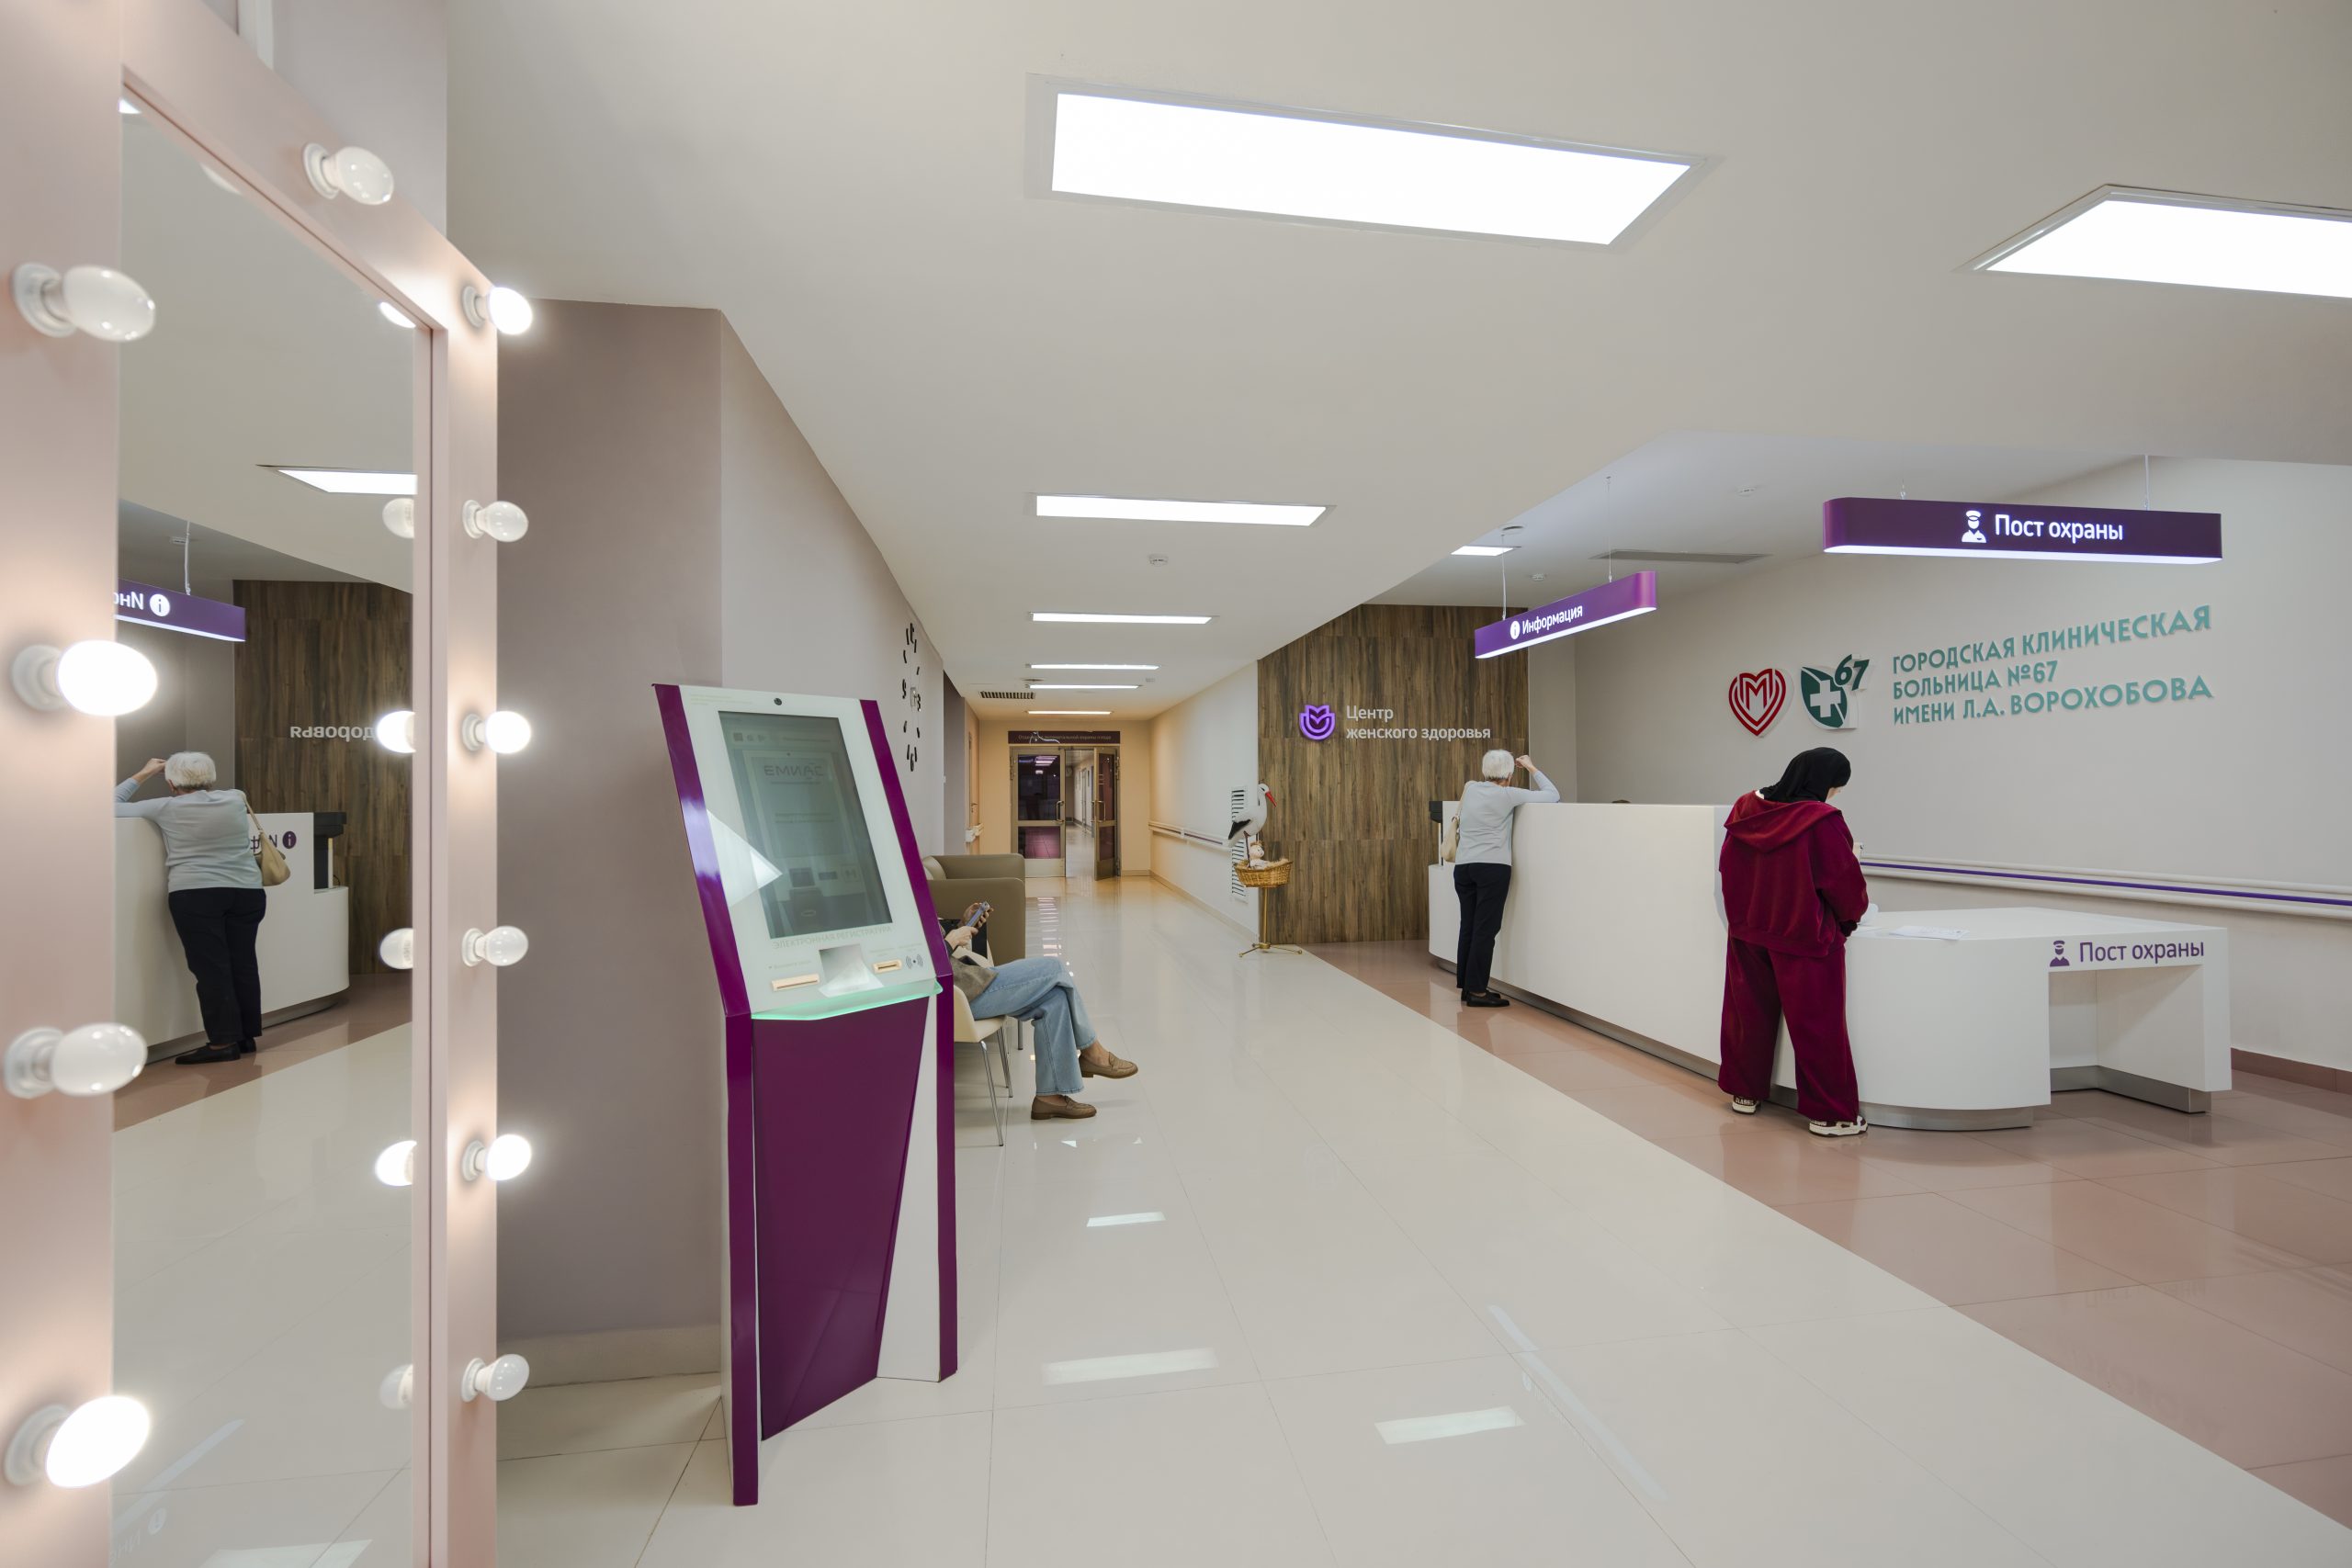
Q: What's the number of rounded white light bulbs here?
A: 11